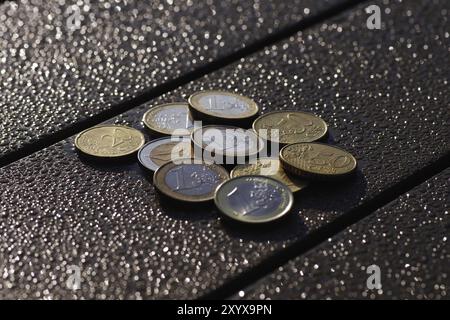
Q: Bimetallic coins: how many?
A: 6